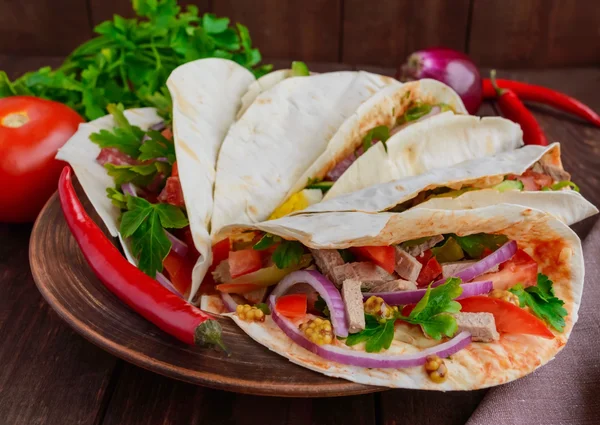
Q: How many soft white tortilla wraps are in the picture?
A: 5